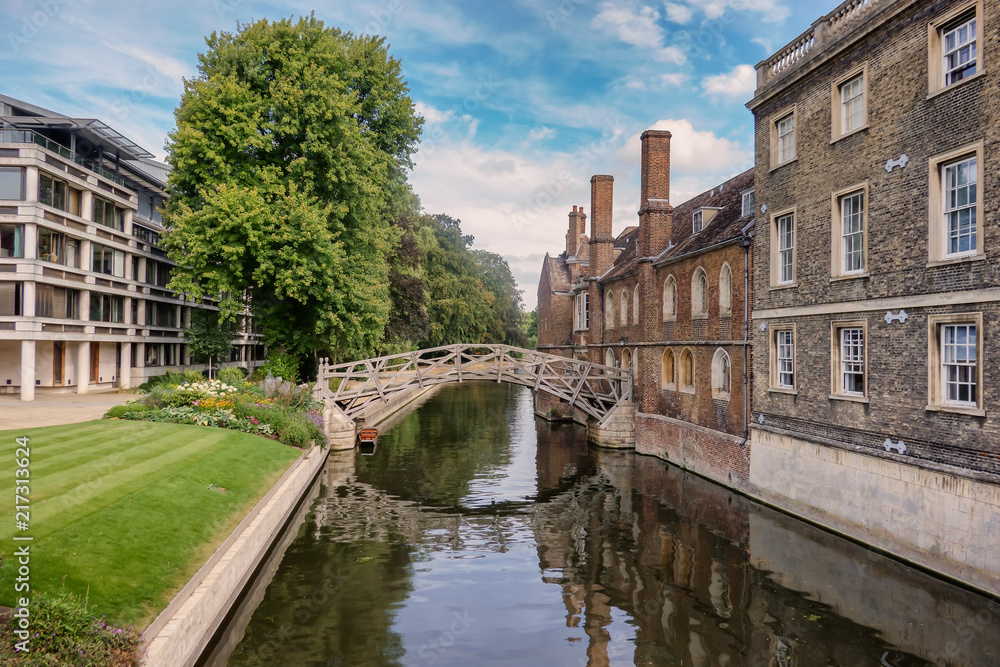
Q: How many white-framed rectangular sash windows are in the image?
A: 9